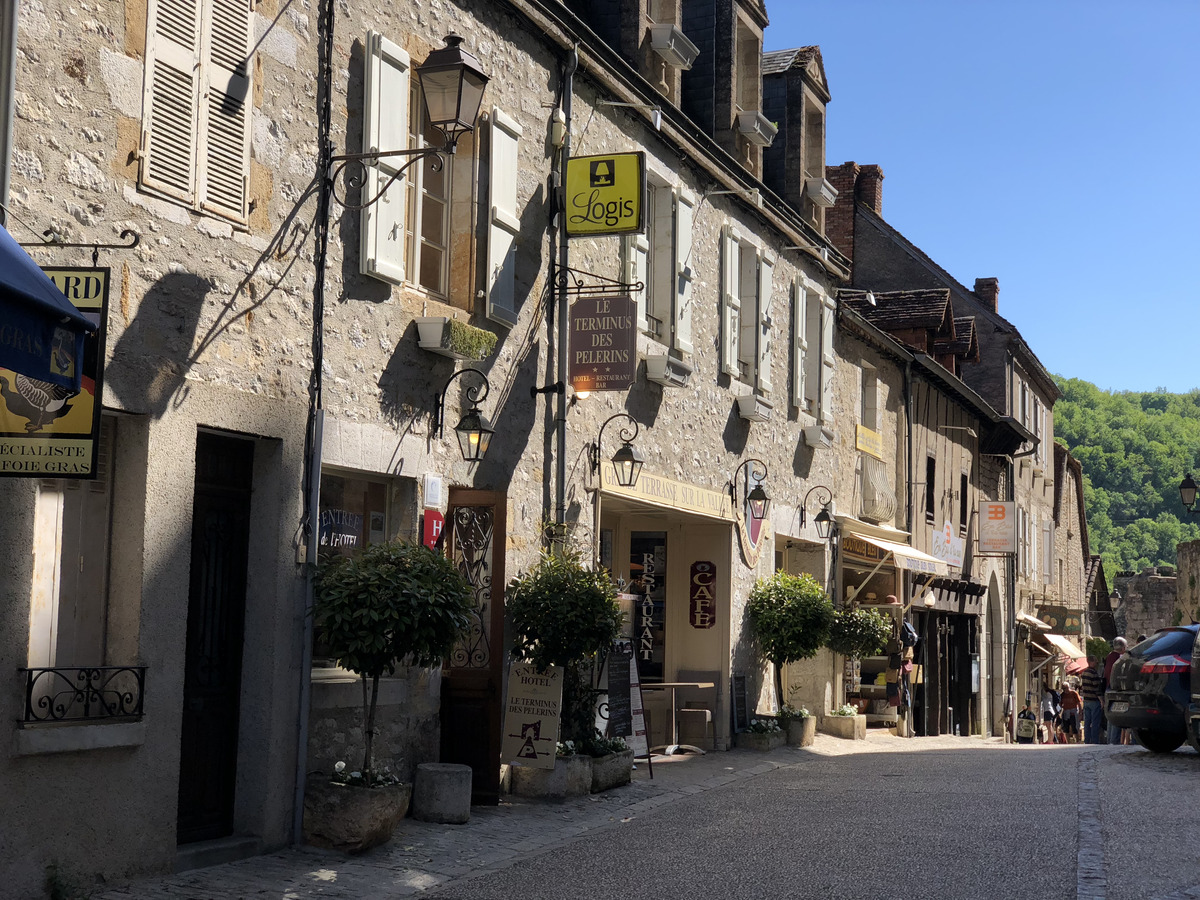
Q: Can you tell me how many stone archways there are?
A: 1